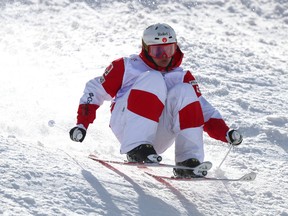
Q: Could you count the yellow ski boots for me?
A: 0